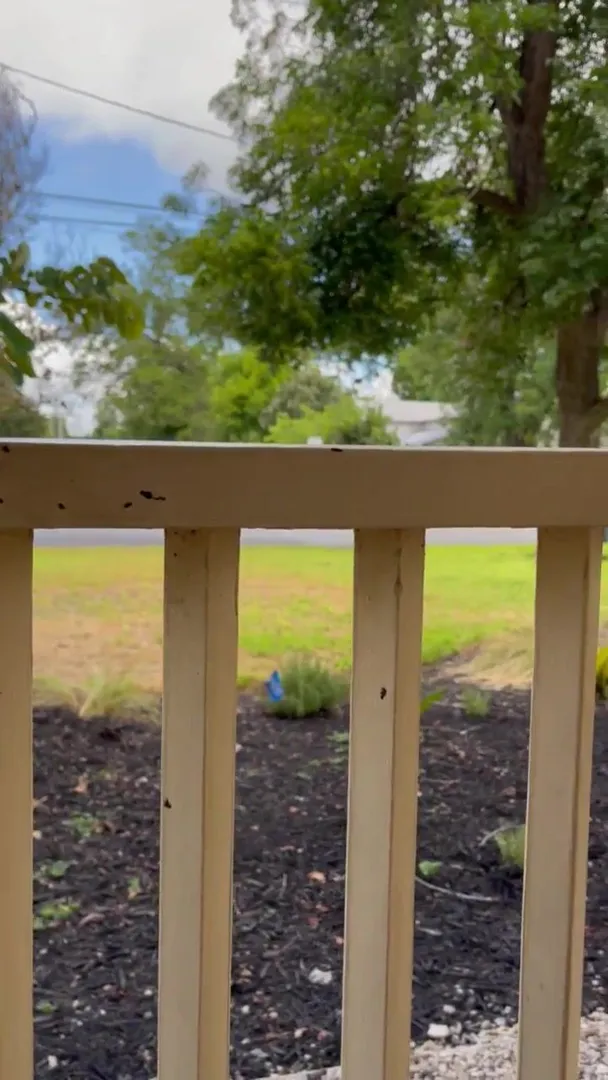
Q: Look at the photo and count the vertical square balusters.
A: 4